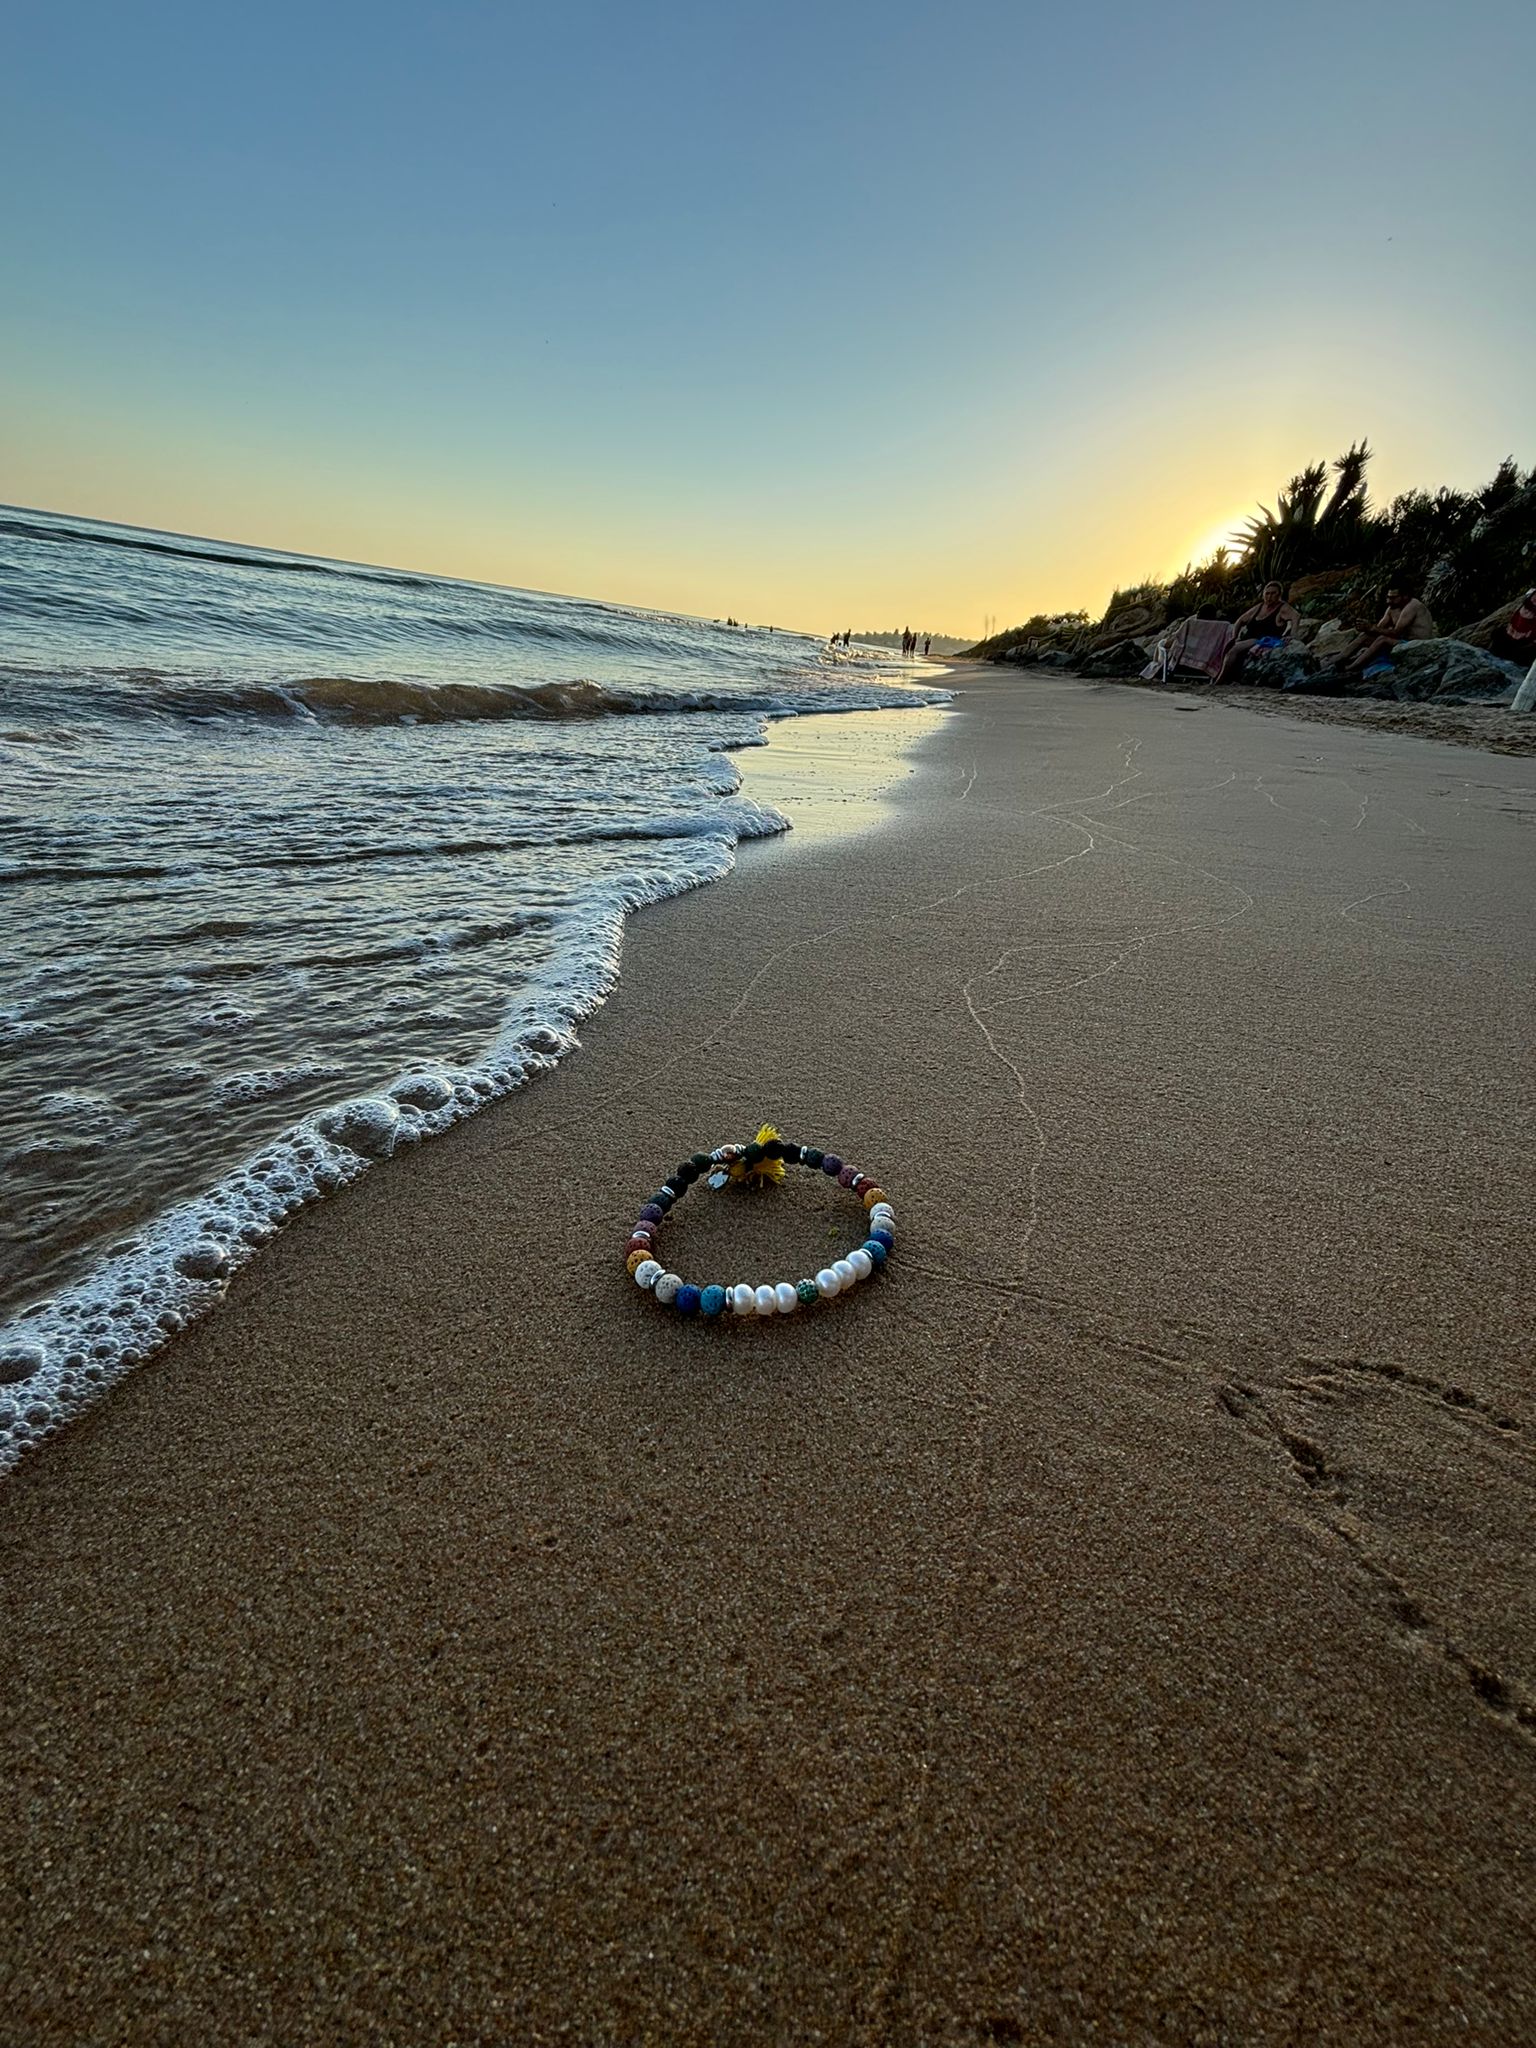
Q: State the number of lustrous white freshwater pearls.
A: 6